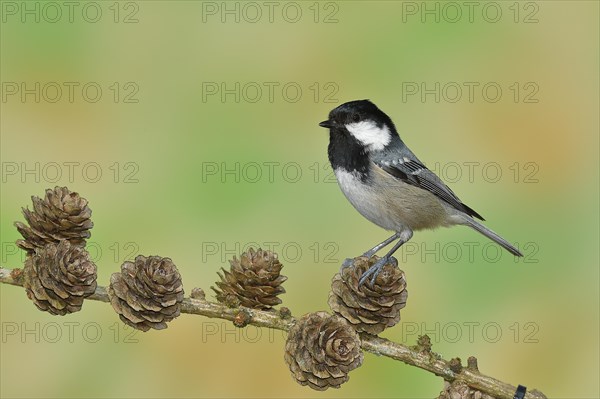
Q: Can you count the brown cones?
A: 7